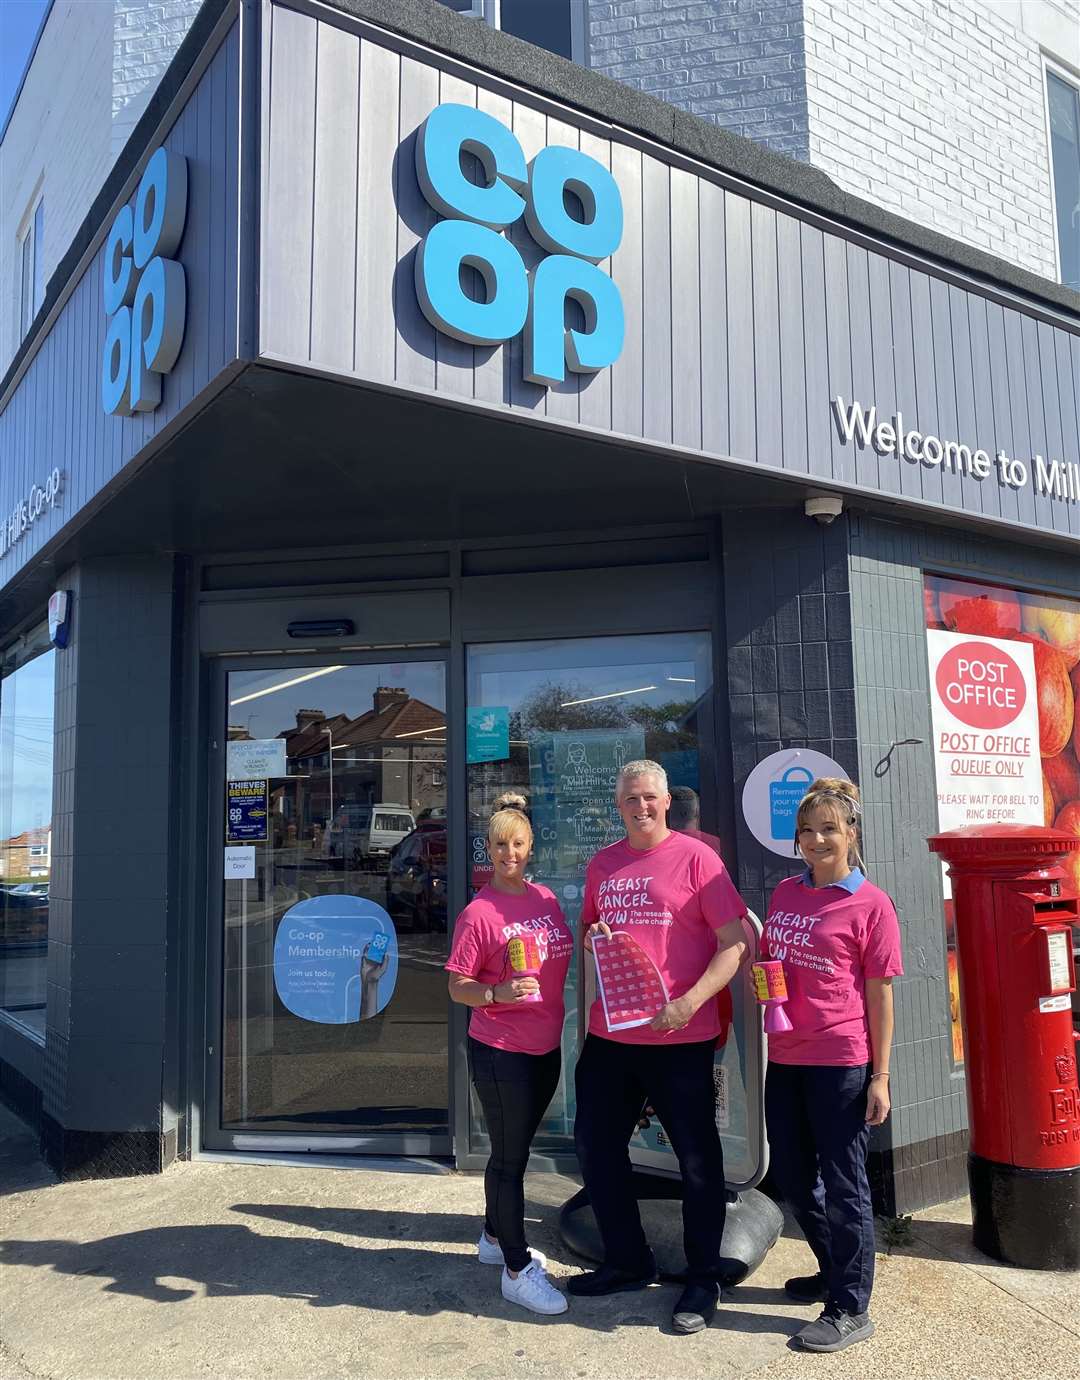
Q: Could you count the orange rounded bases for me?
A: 0